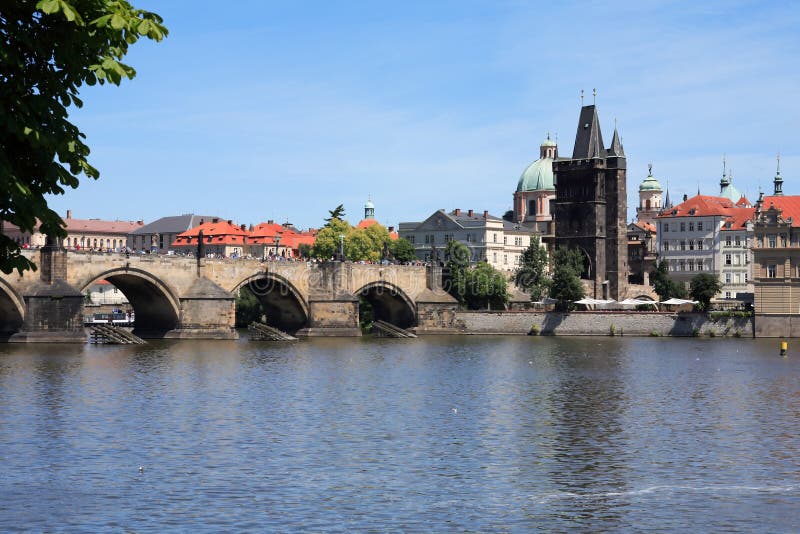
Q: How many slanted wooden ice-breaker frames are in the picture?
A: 3